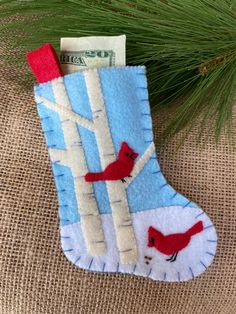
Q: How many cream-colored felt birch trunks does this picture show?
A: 2